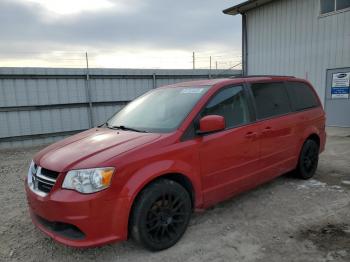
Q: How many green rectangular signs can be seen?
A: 0